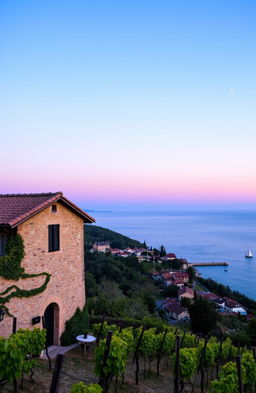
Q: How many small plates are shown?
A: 0